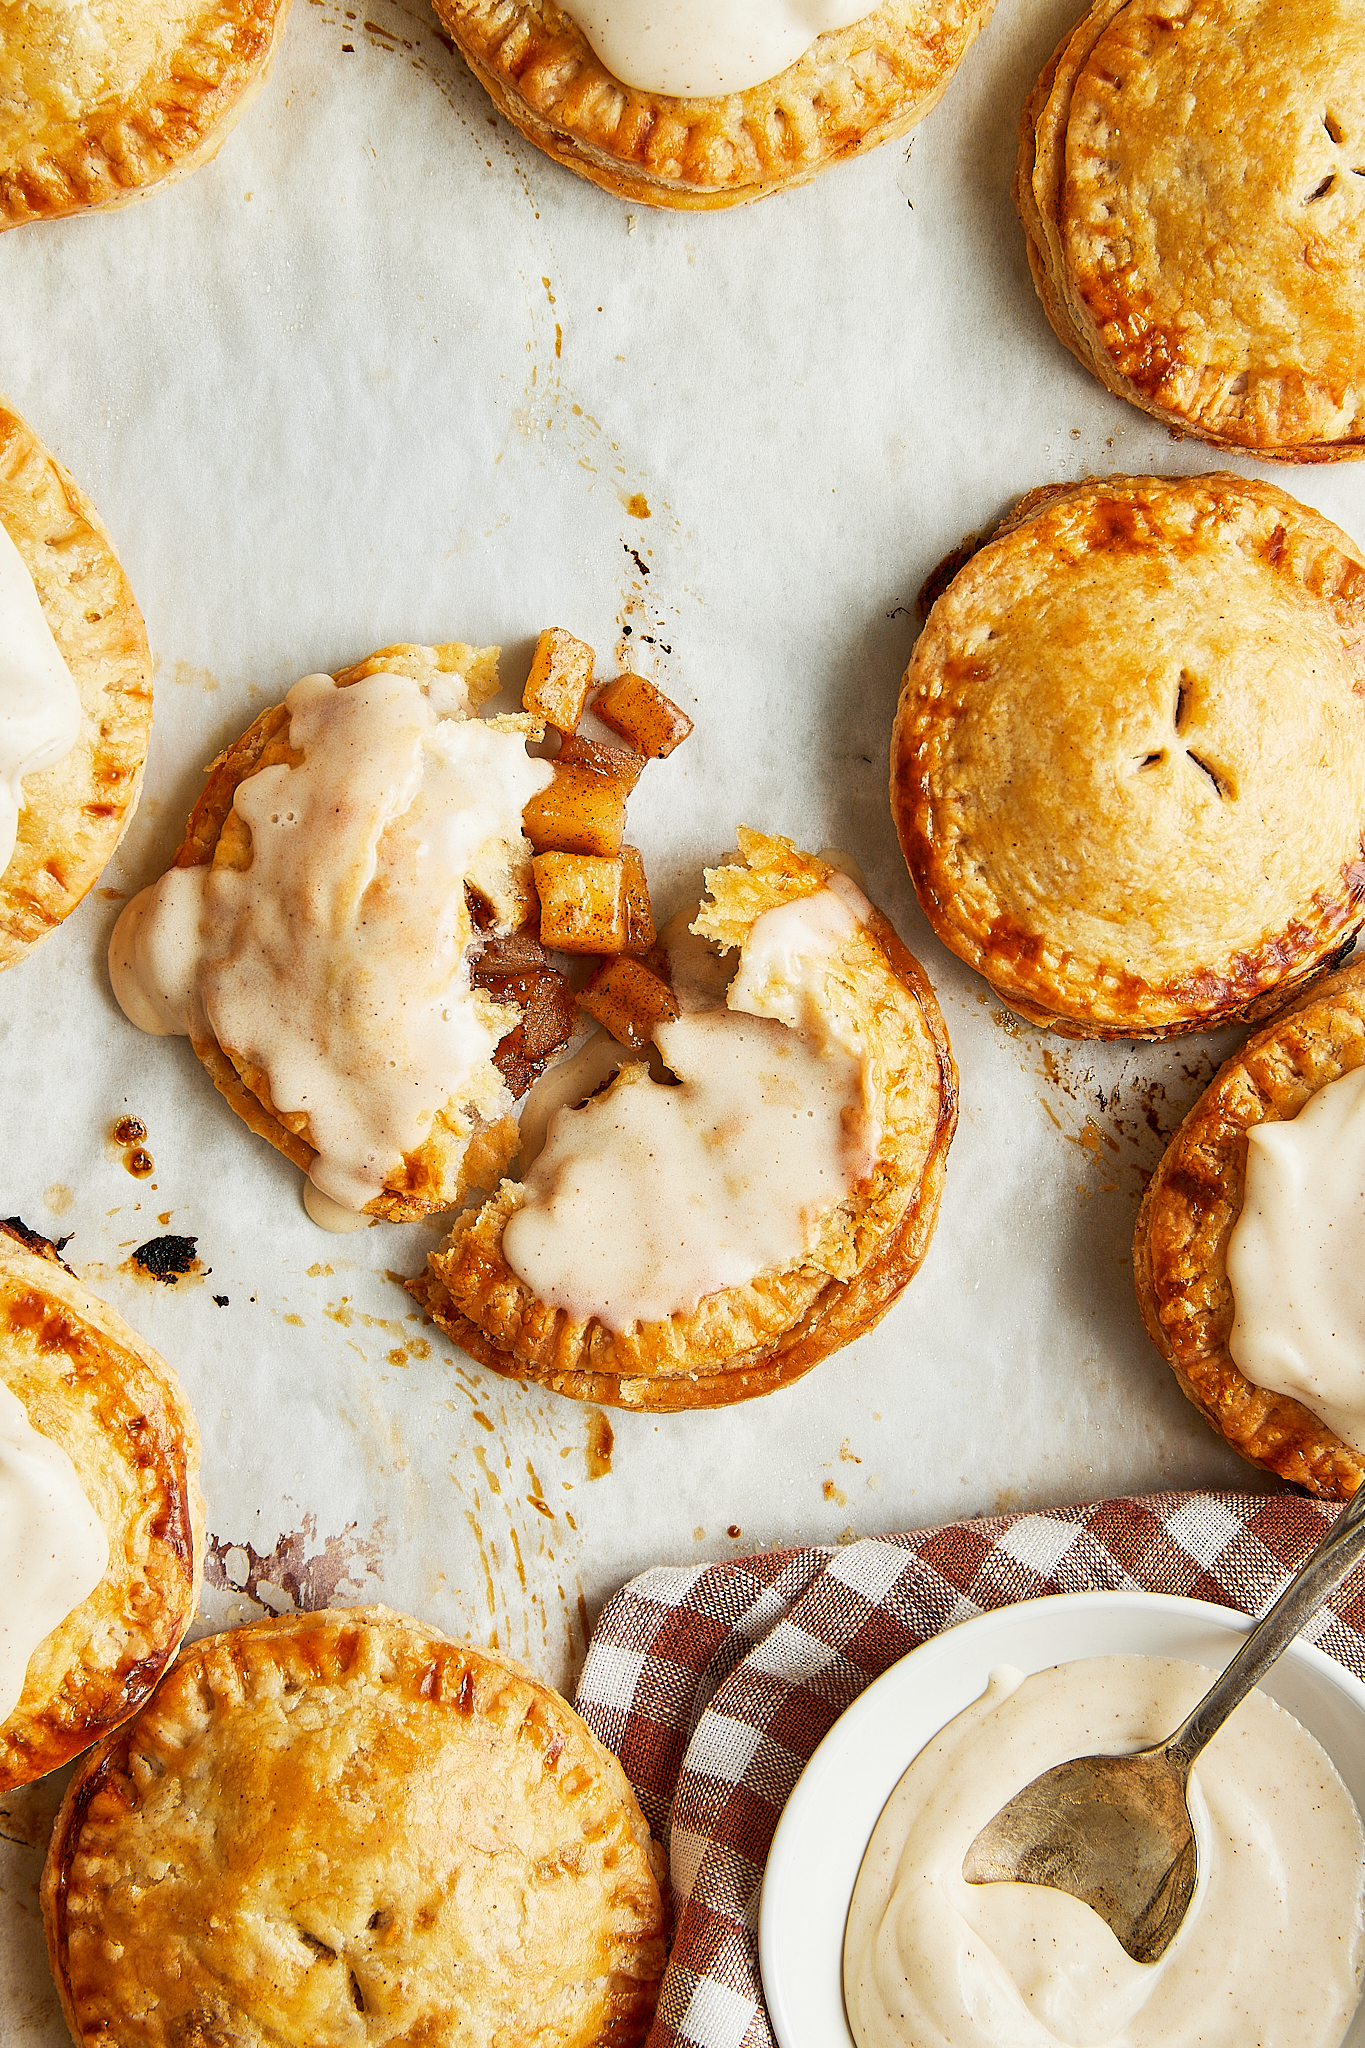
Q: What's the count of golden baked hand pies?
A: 9